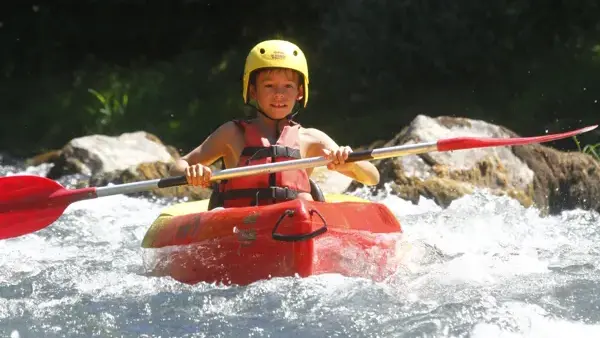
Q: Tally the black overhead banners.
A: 0